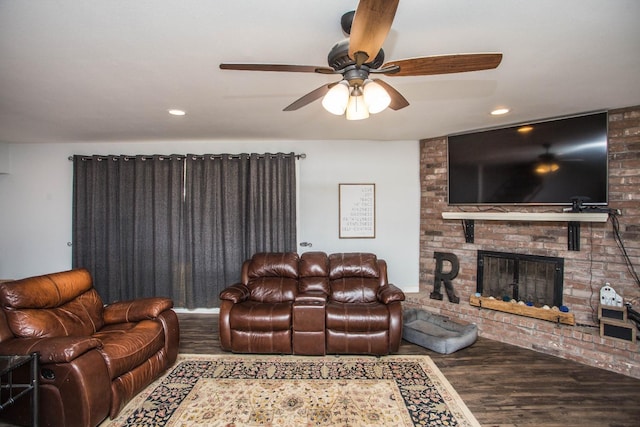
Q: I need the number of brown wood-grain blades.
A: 5